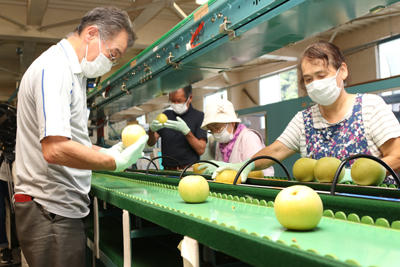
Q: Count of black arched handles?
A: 5